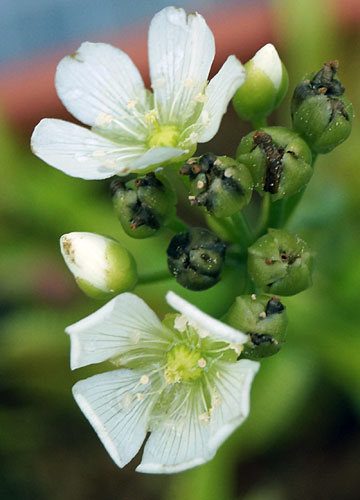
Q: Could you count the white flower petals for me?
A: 10